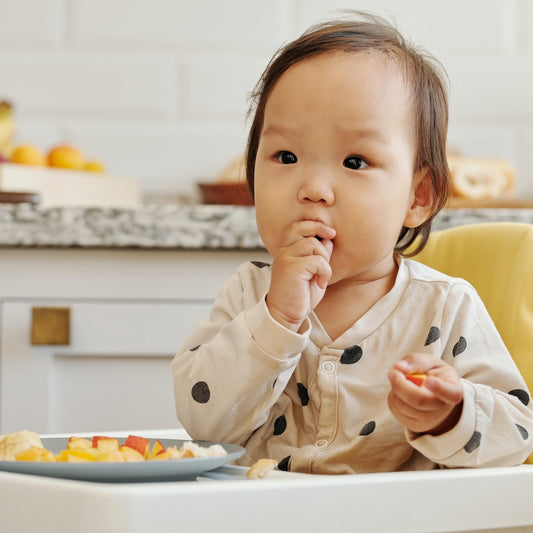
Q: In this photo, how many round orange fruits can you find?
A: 3